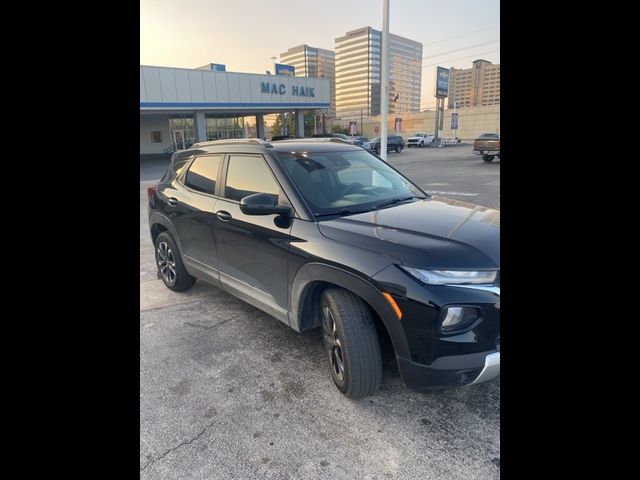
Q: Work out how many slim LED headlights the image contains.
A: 1